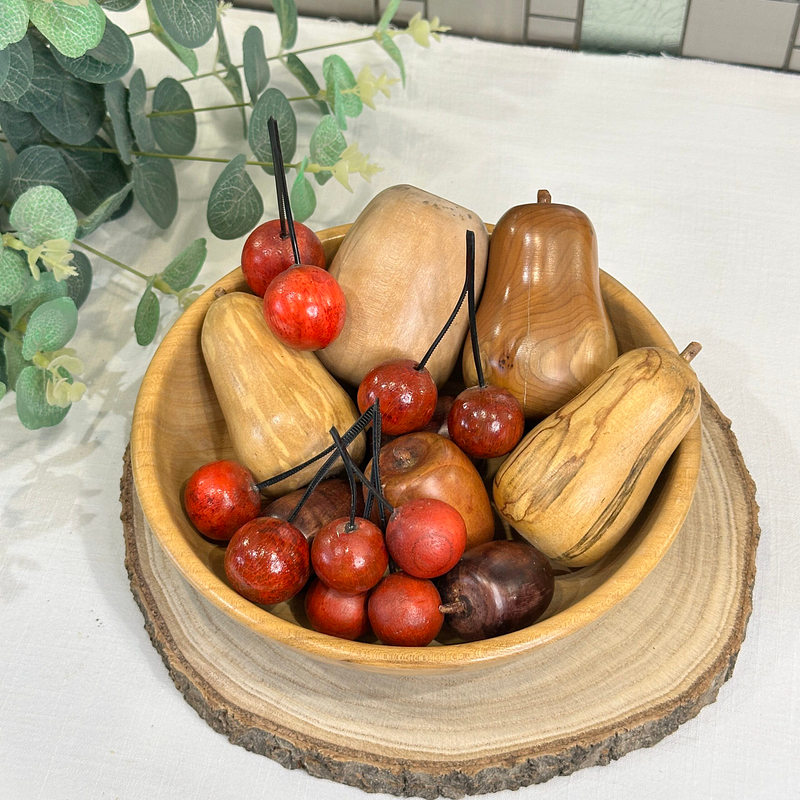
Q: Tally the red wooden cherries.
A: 10